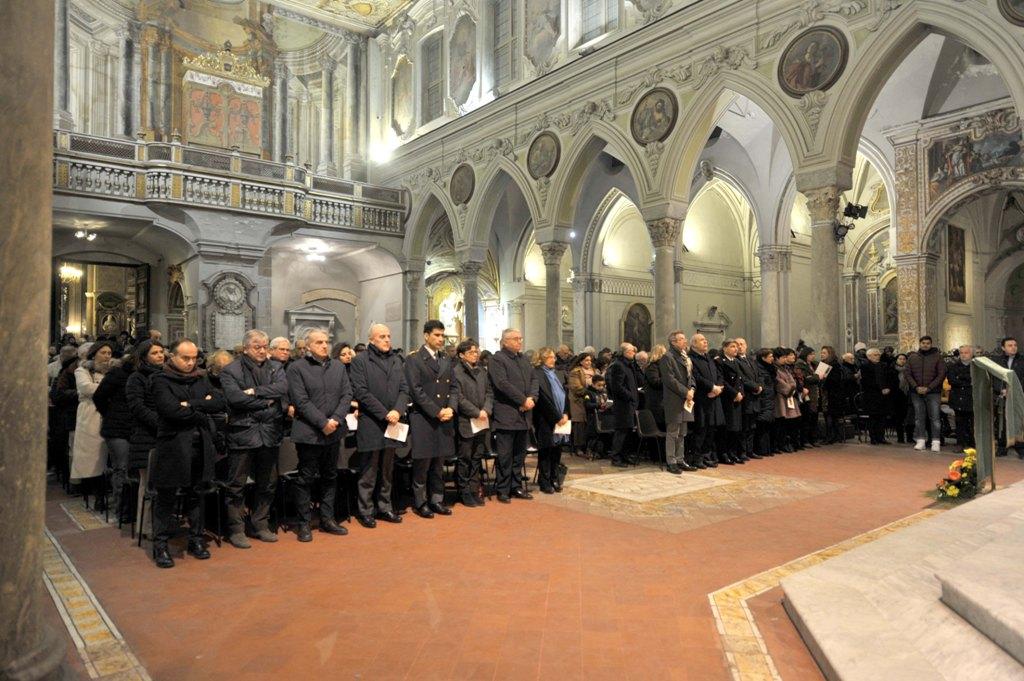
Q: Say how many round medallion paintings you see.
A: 5